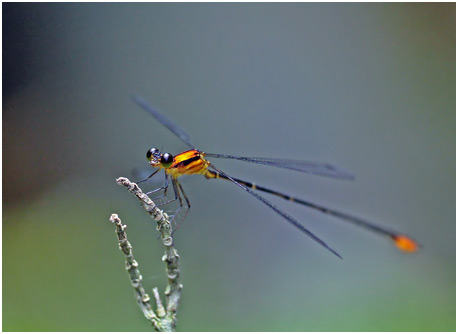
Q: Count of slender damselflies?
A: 1